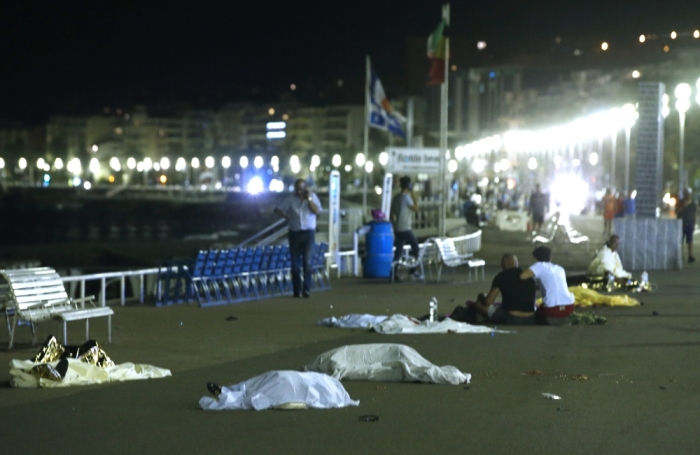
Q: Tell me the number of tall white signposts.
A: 2